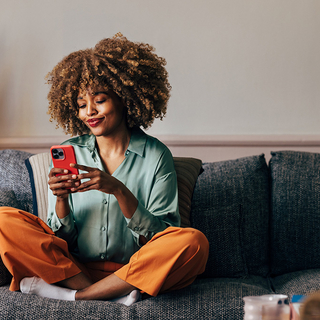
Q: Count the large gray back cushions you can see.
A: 3